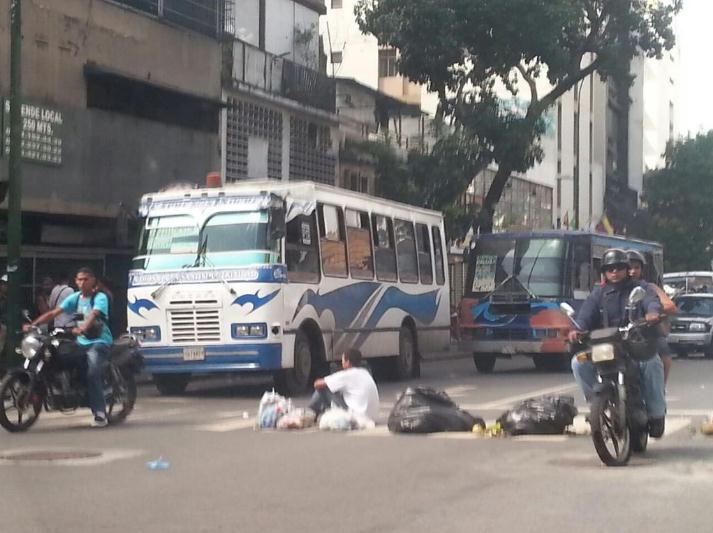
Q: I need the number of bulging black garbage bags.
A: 2